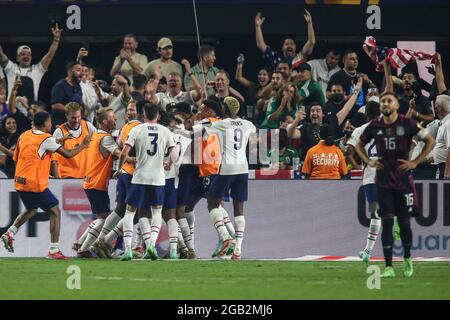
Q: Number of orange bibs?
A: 5